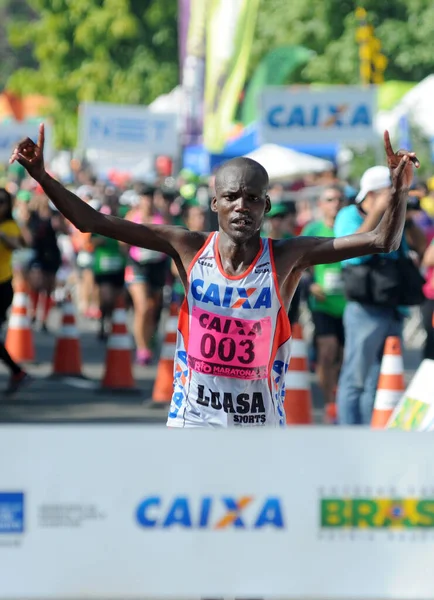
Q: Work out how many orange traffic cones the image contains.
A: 6